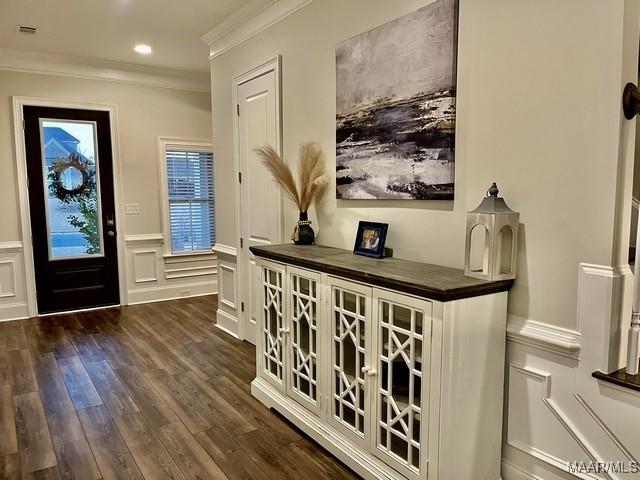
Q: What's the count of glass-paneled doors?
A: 5